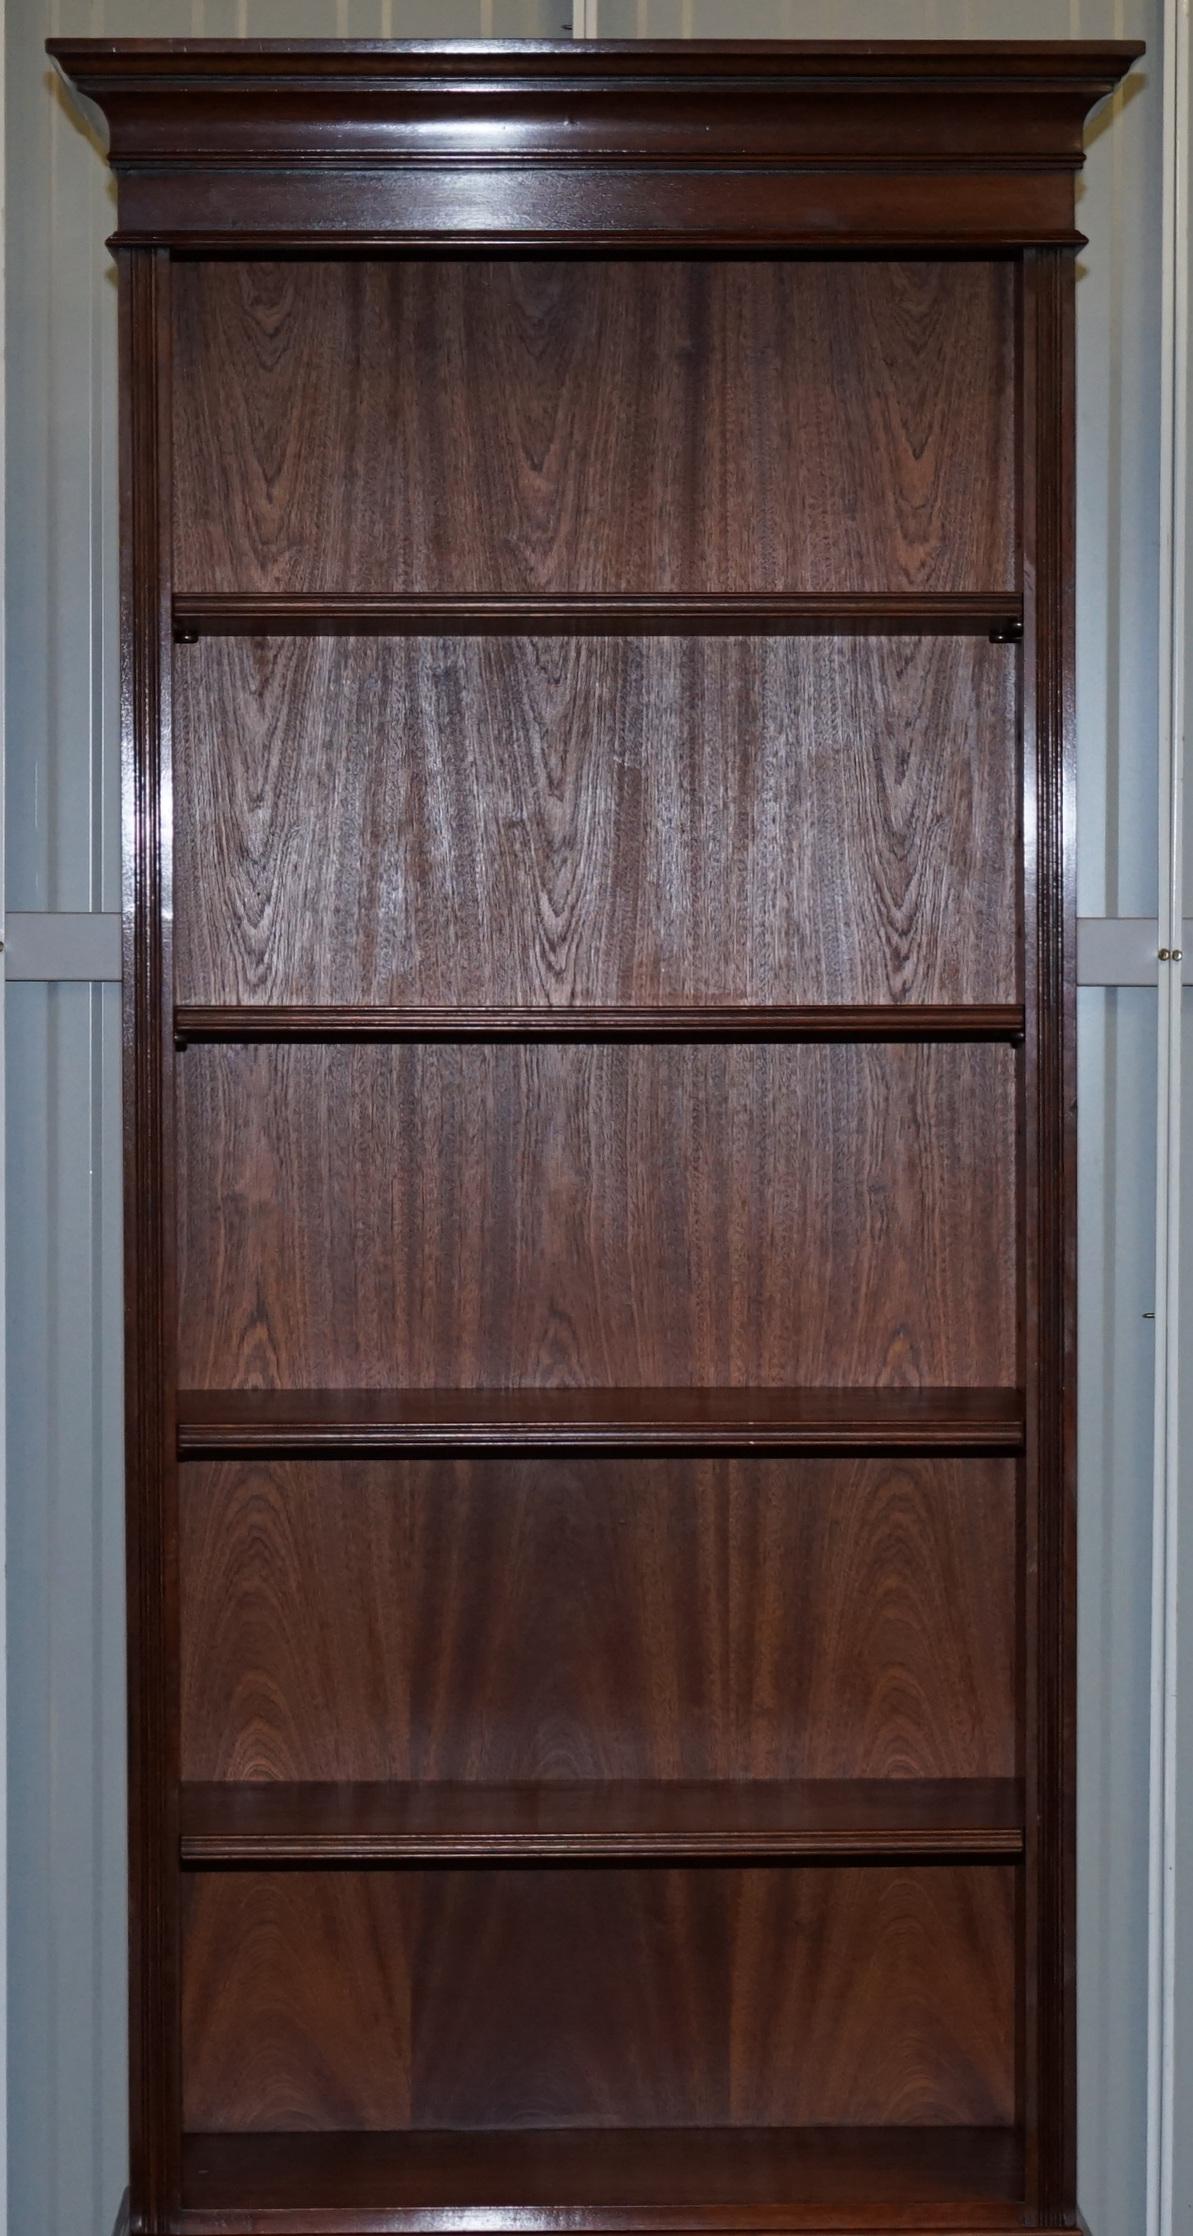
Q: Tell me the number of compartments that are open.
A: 5